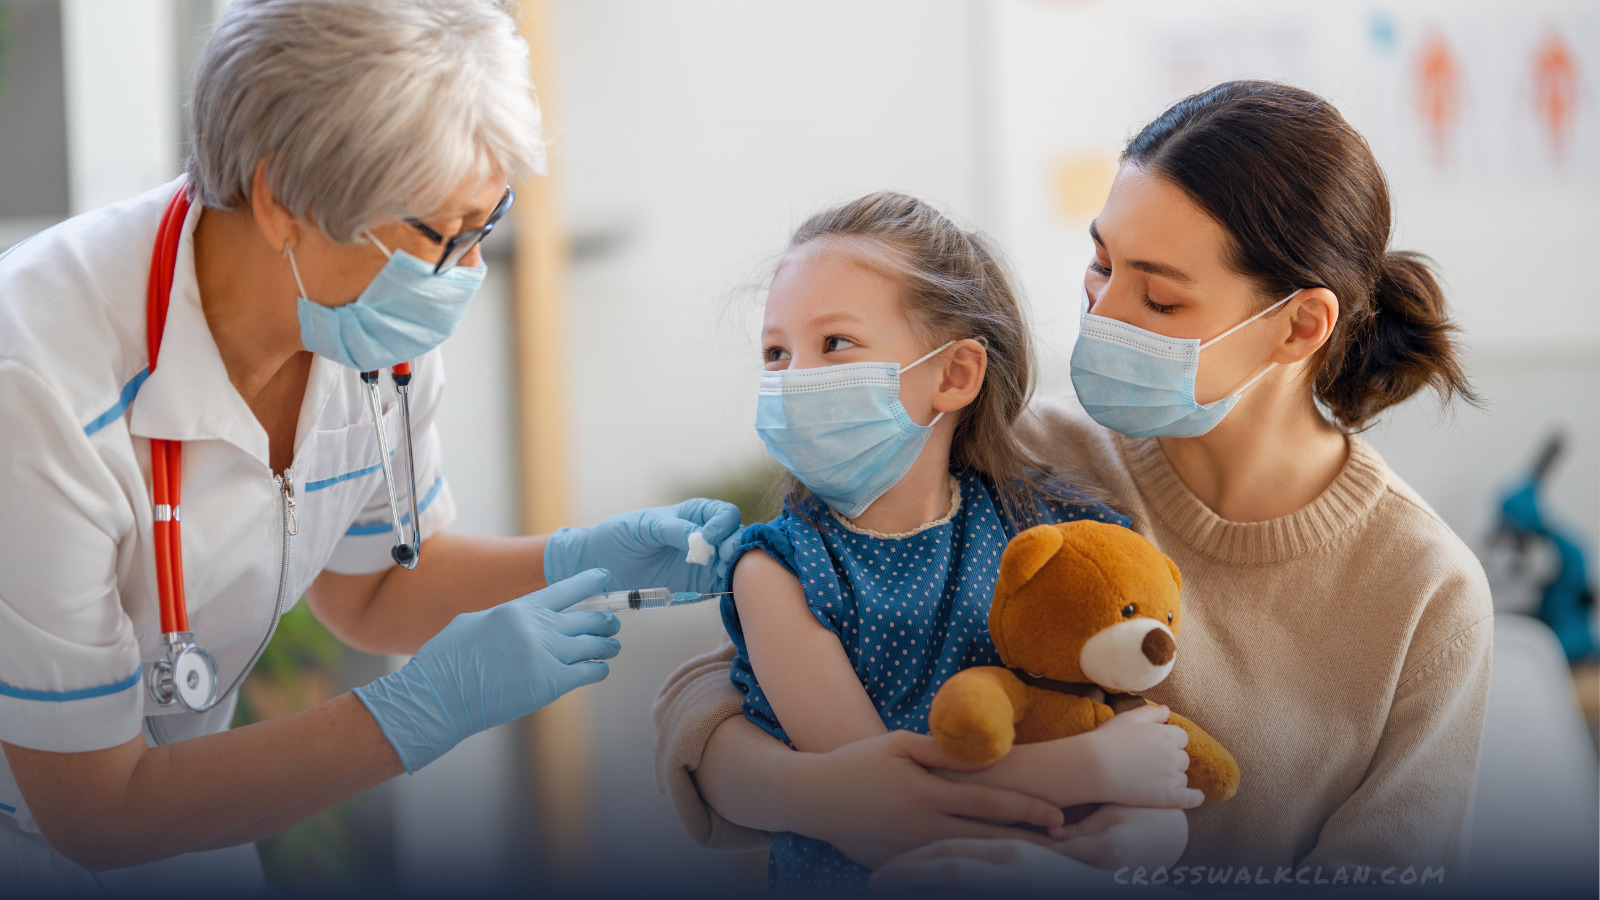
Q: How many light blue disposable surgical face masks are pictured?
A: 3